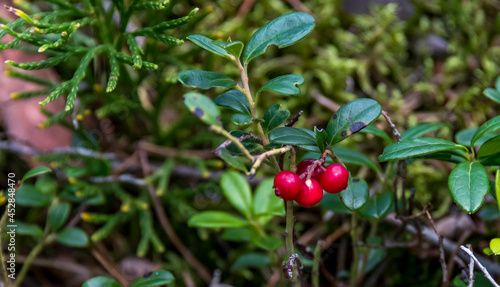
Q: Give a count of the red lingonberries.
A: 4